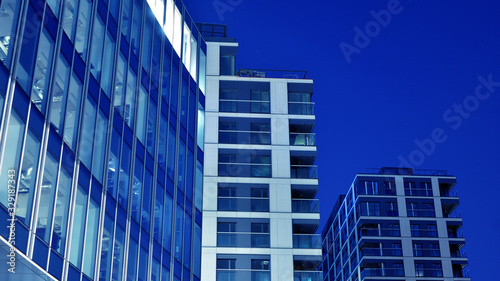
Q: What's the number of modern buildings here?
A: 3